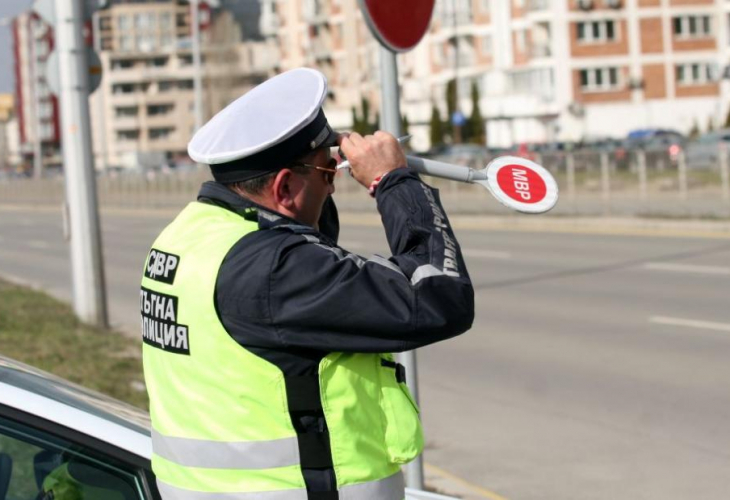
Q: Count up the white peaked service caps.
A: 1